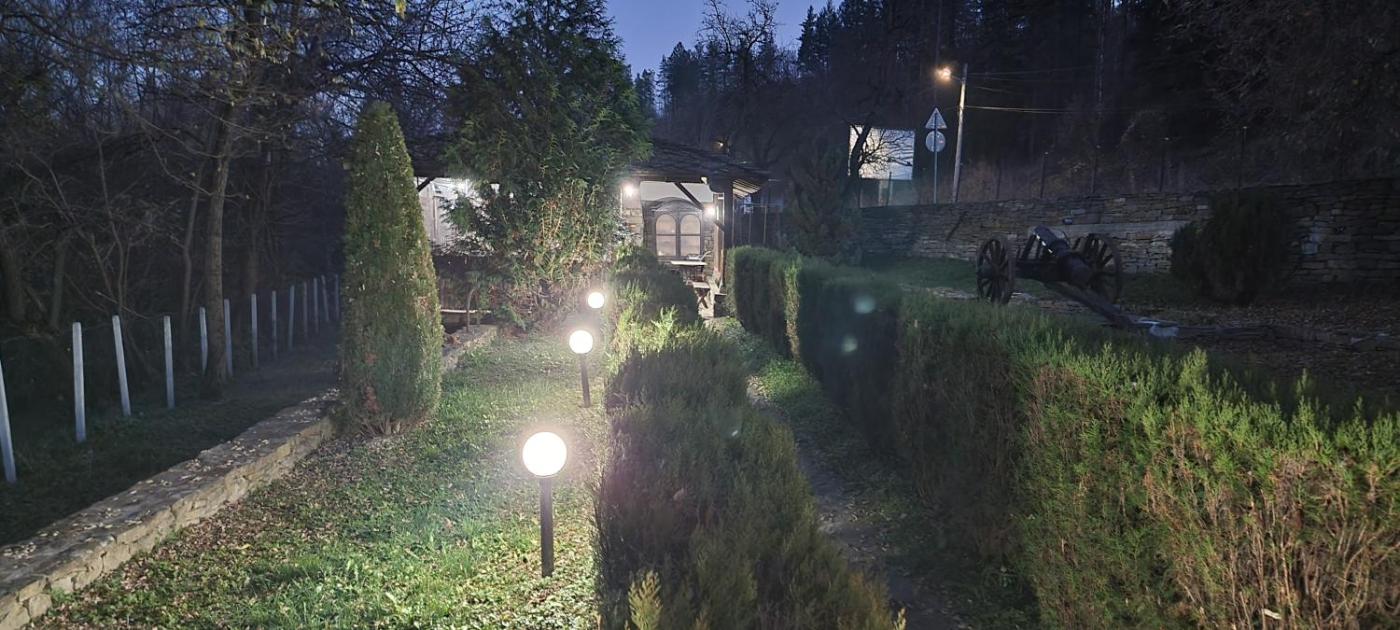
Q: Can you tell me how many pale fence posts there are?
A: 13